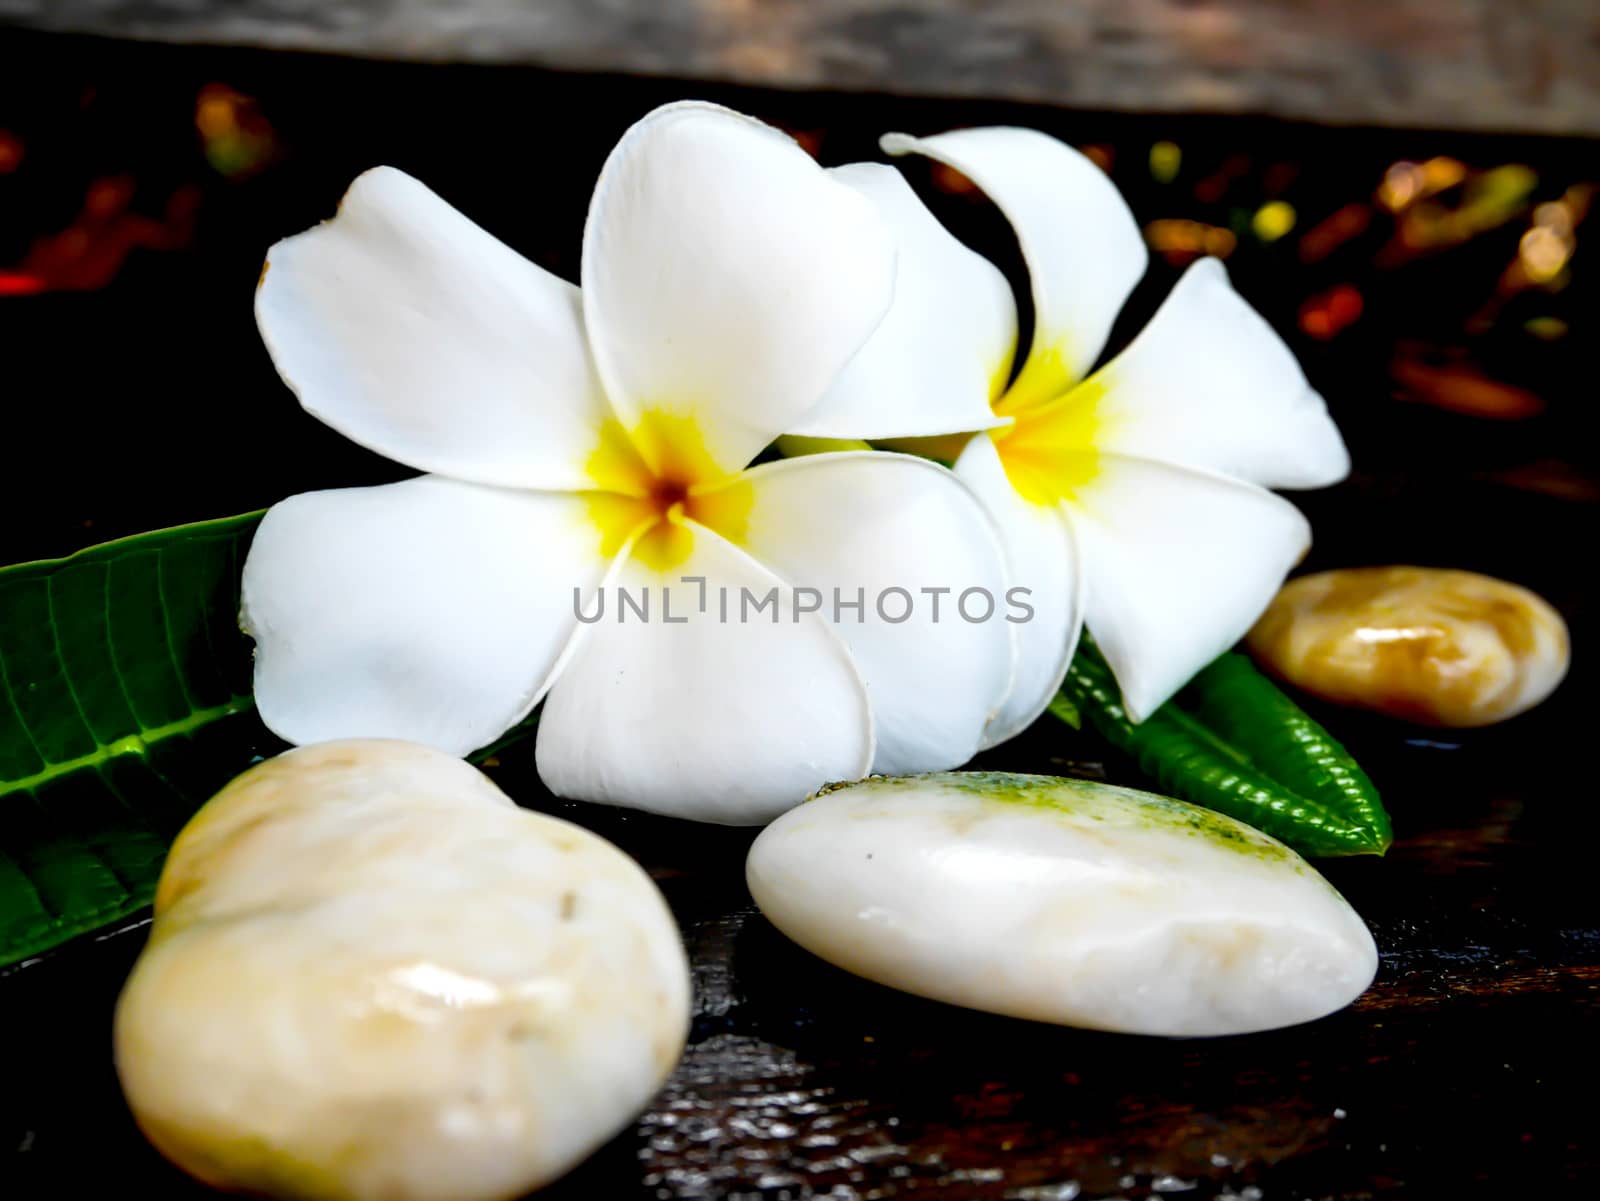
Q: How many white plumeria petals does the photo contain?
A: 10